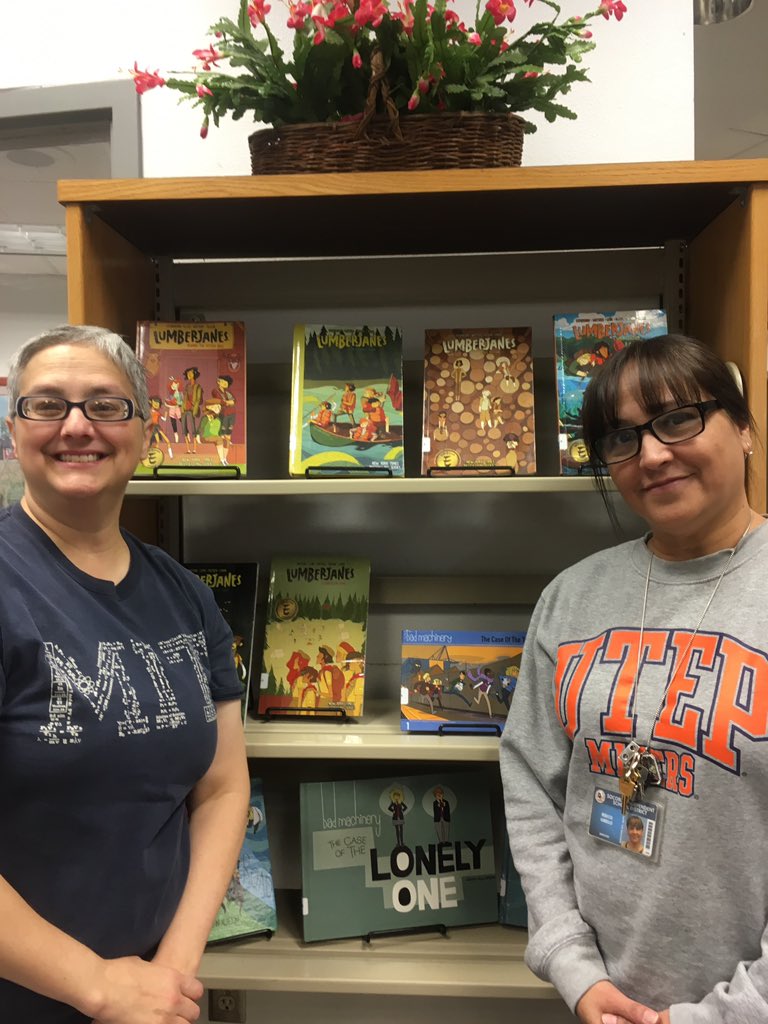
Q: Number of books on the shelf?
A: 10